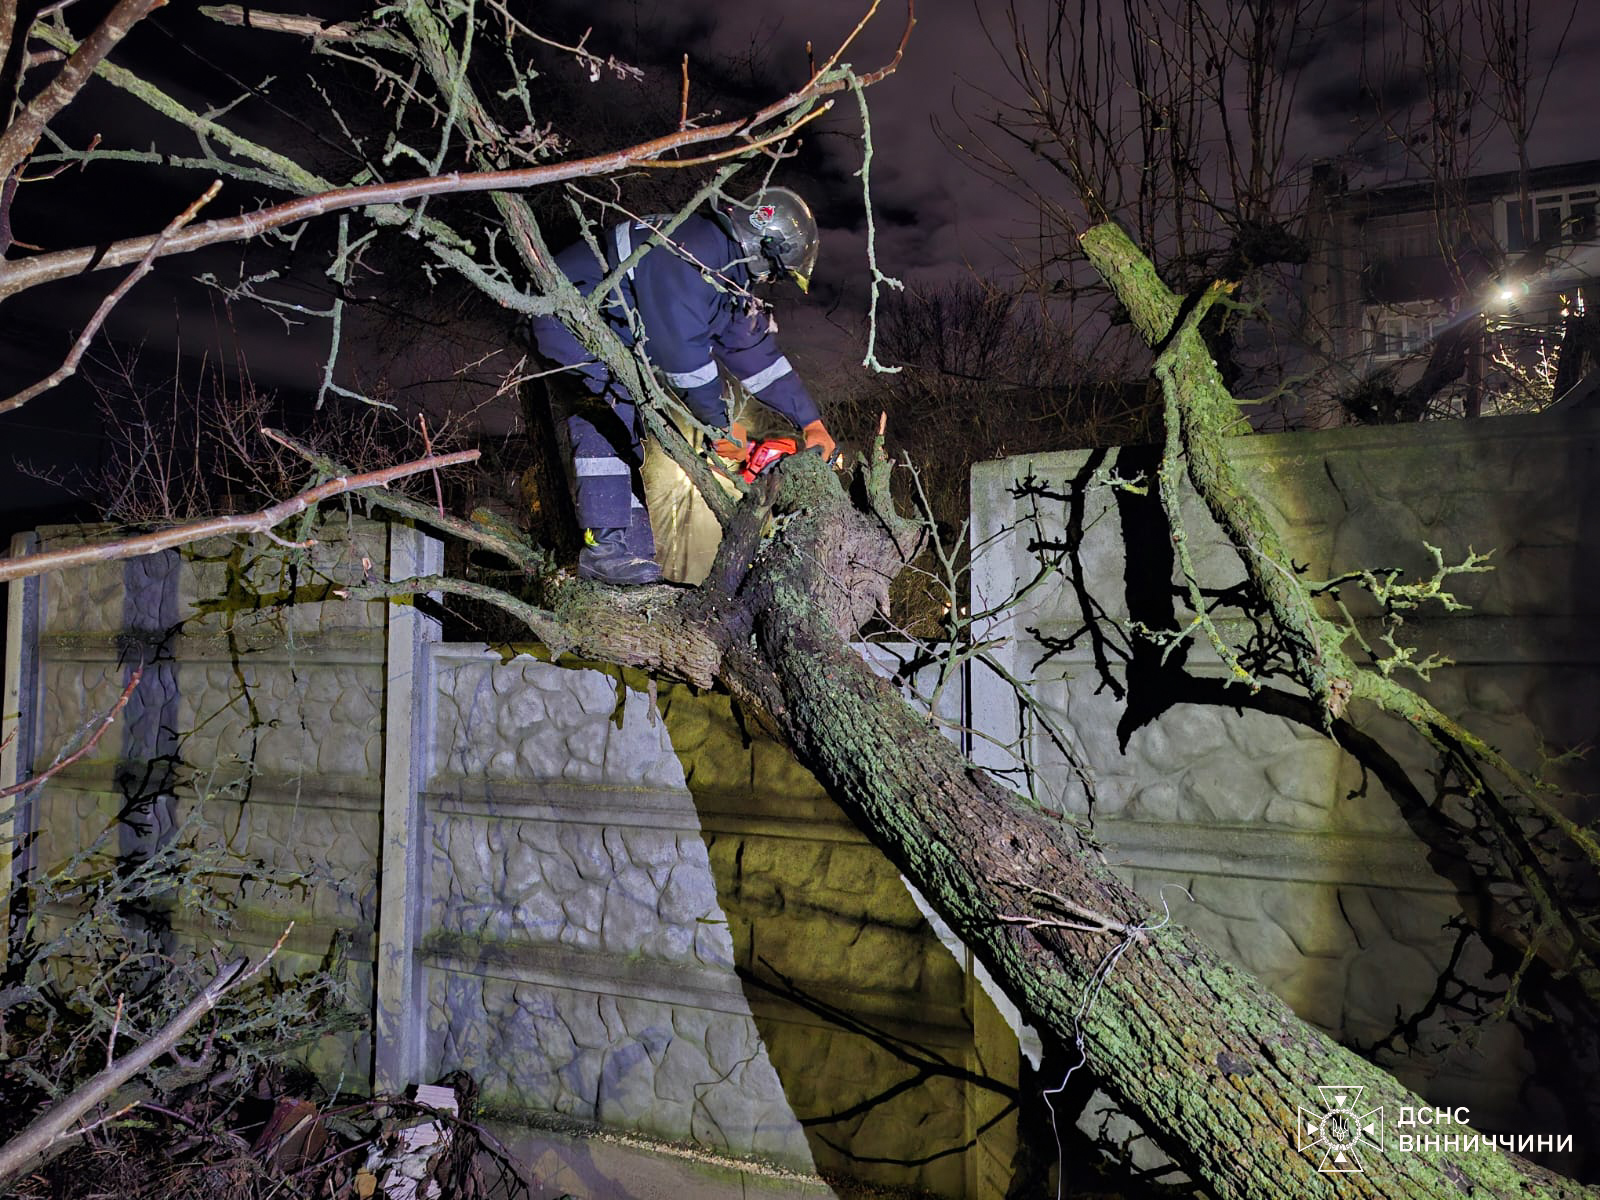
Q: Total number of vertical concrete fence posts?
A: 3